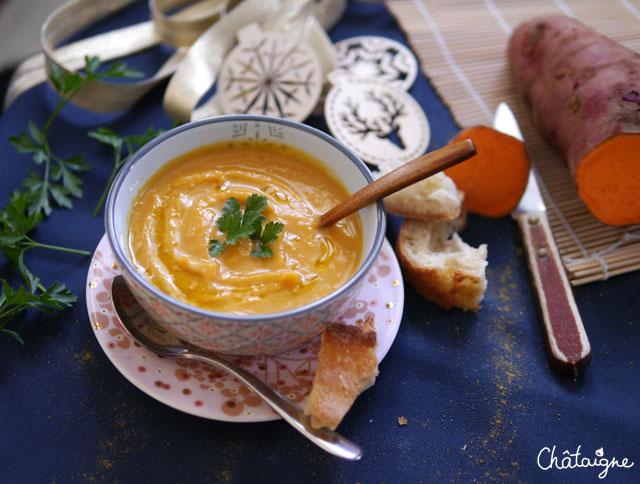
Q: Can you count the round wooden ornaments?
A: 3